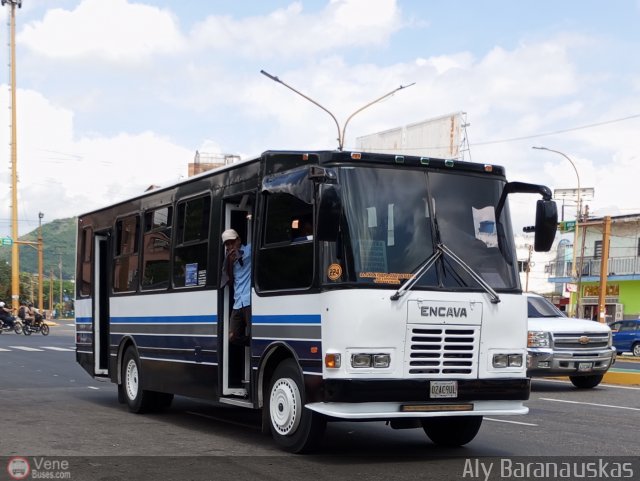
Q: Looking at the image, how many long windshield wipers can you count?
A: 2